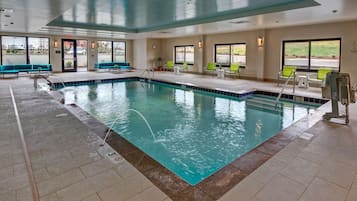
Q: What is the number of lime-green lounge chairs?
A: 6